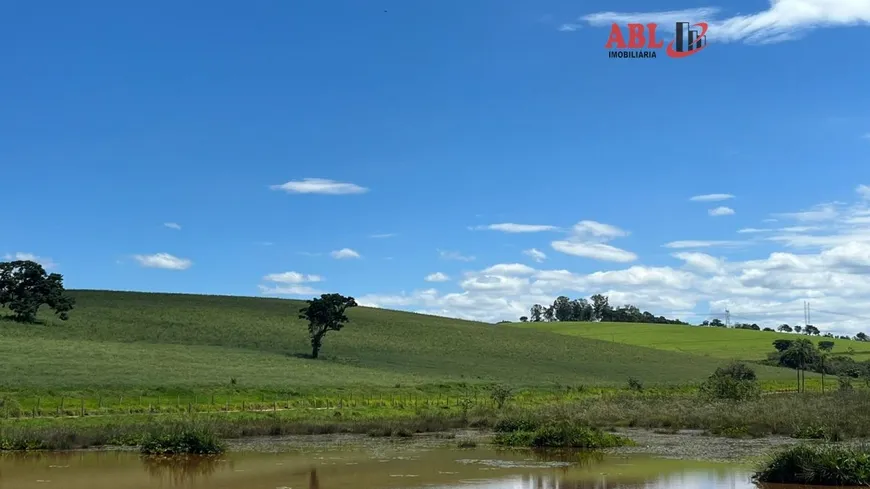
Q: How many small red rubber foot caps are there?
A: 0